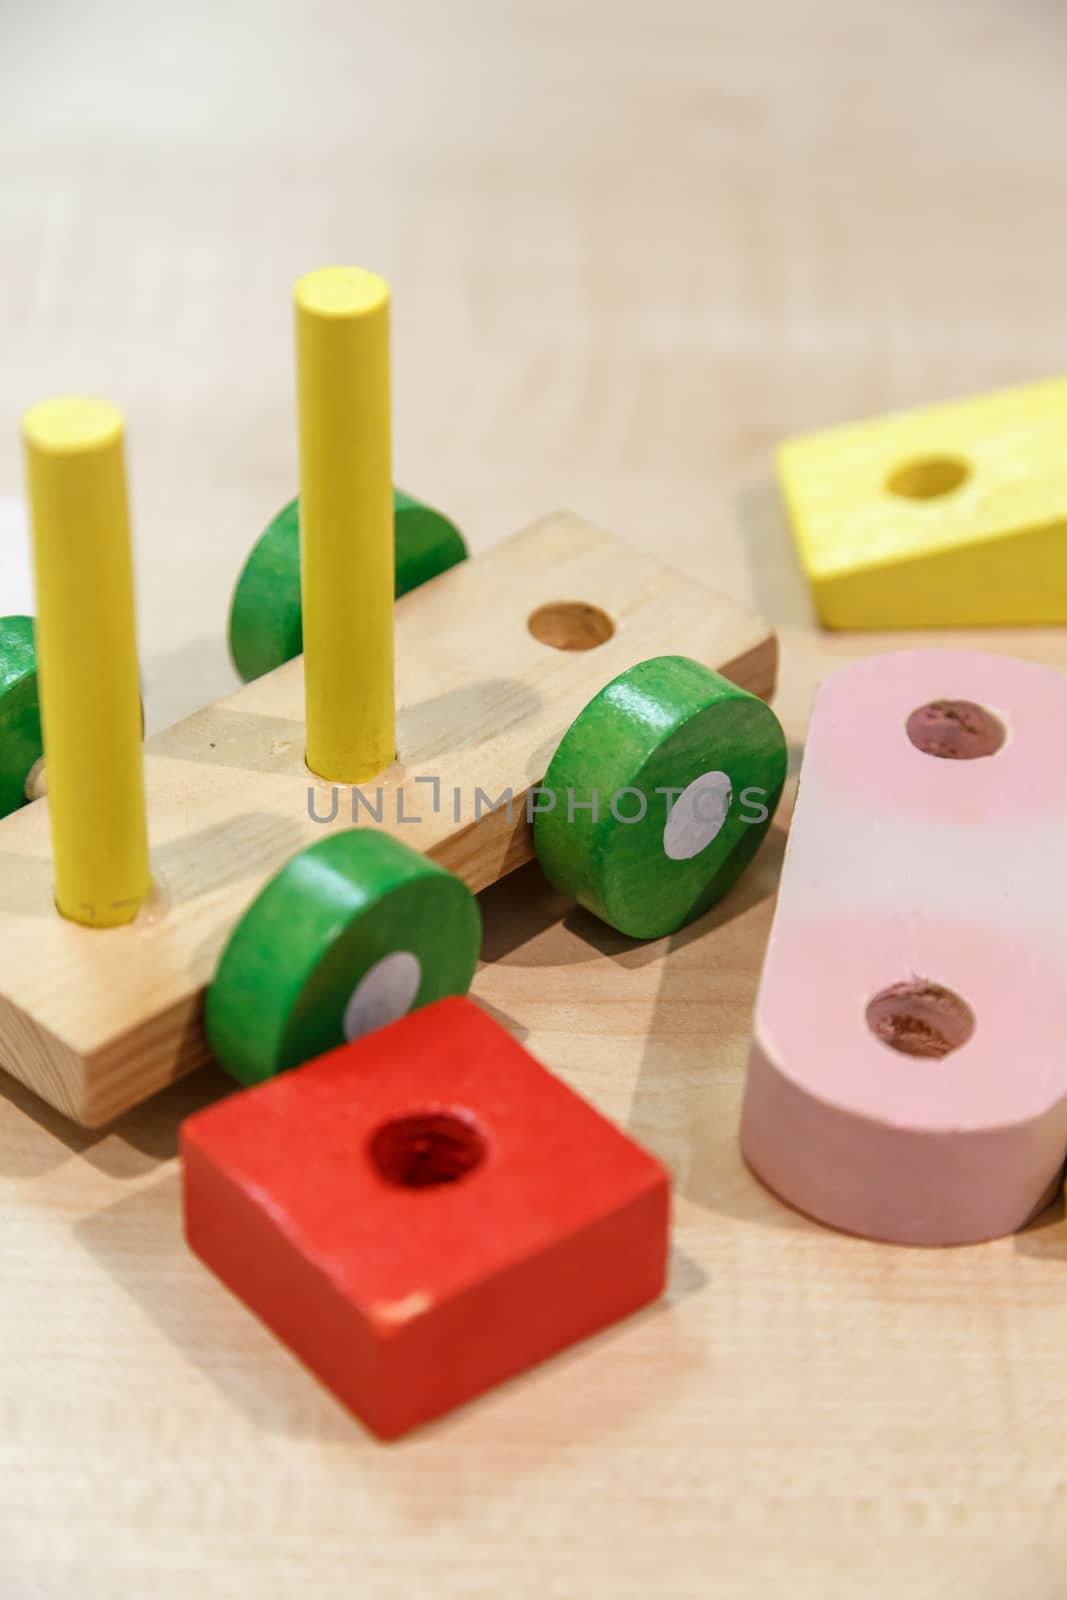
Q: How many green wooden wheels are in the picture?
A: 4